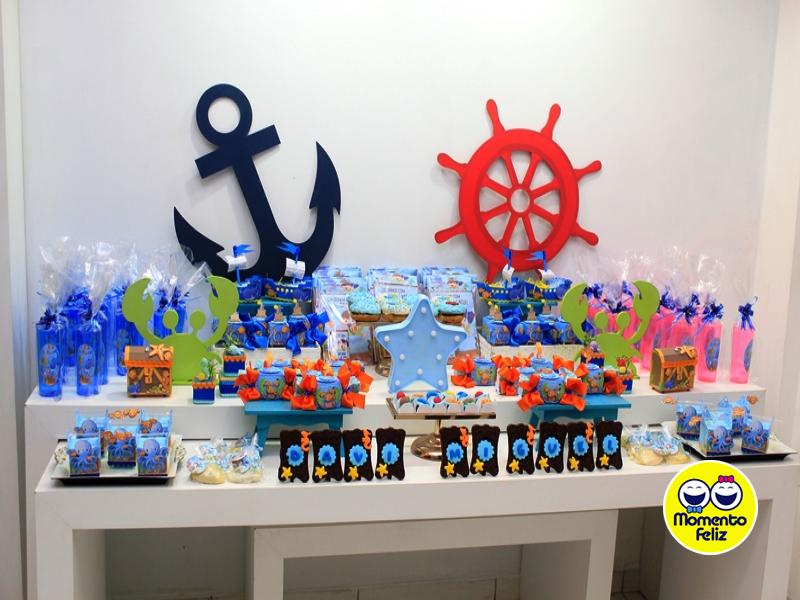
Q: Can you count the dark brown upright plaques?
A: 10